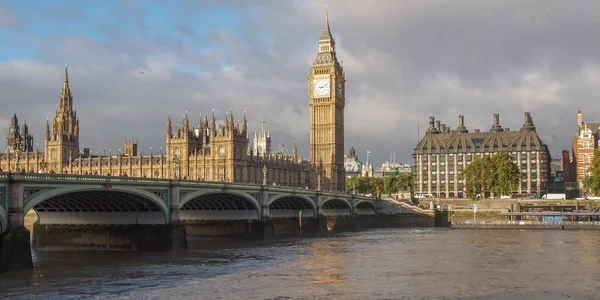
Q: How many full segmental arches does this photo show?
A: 5